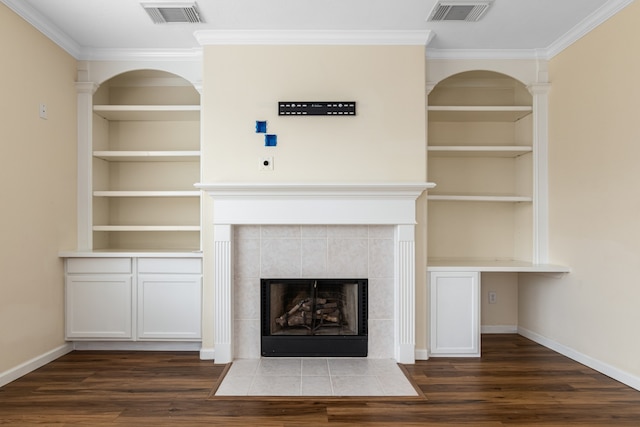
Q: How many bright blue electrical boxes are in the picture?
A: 2